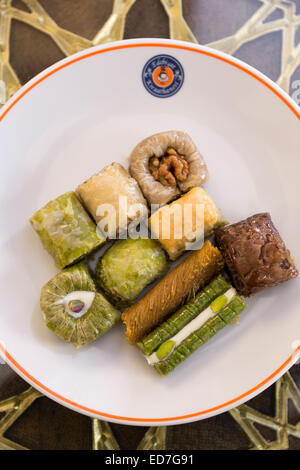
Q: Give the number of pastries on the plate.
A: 9